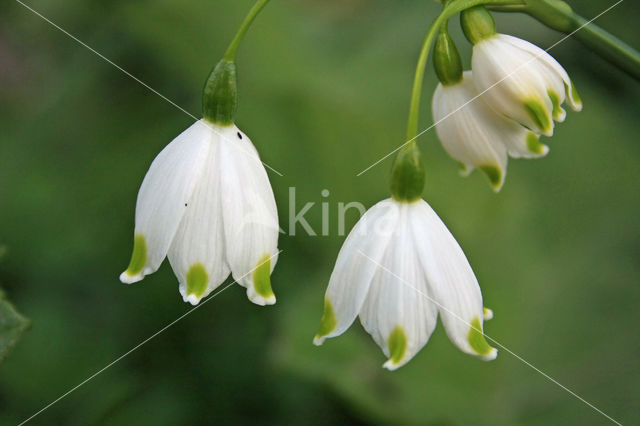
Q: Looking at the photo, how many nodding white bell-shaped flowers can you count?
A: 4